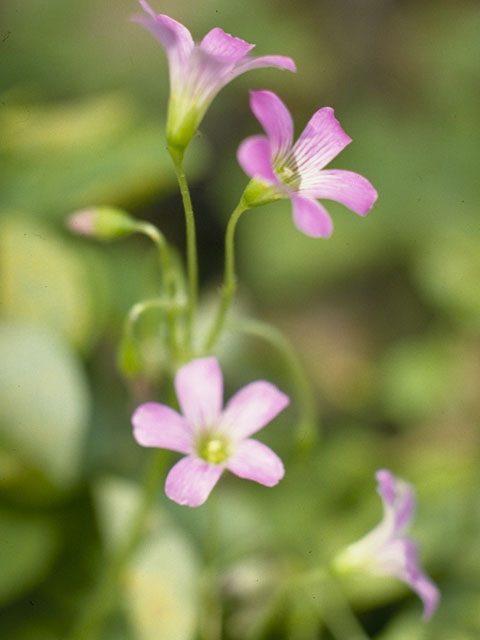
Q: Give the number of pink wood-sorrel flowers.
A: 4